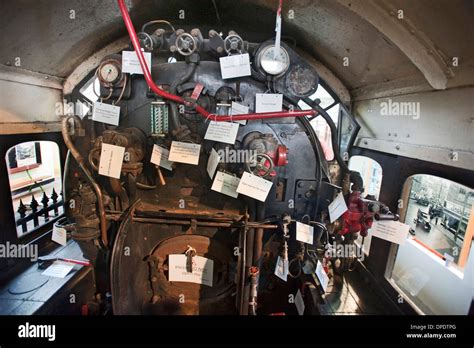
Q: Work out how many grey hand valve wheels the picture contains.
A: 4